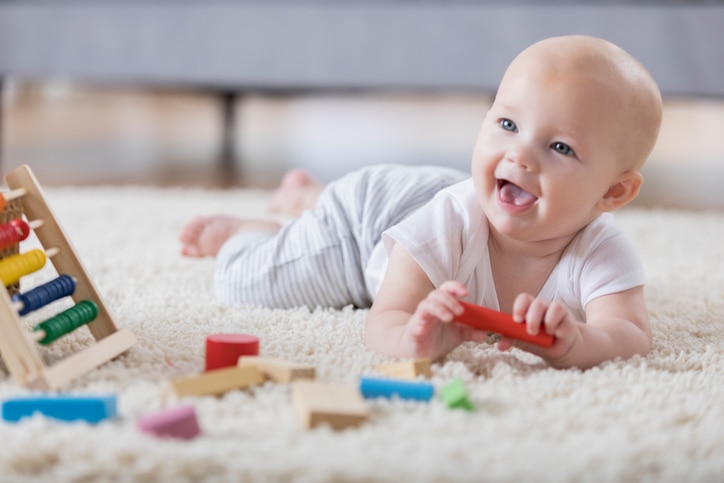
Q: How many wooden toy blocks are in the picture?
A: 10